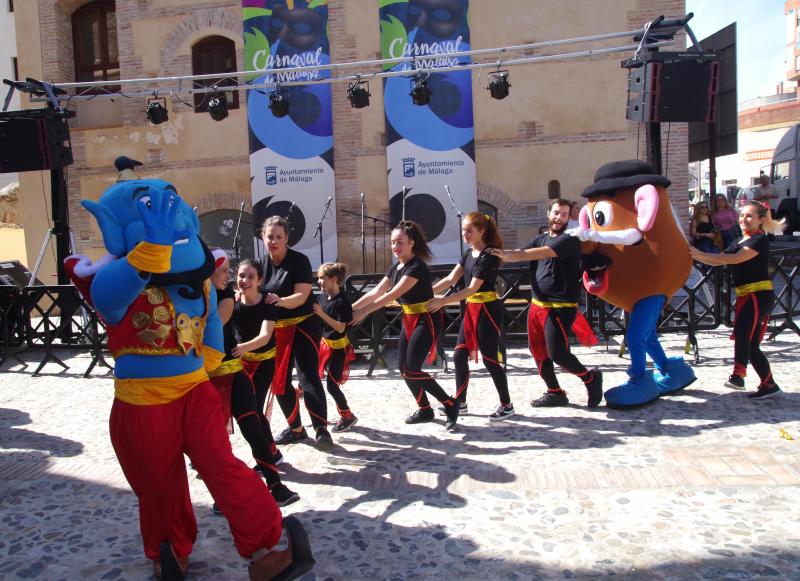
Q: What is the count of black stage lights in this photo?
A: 6